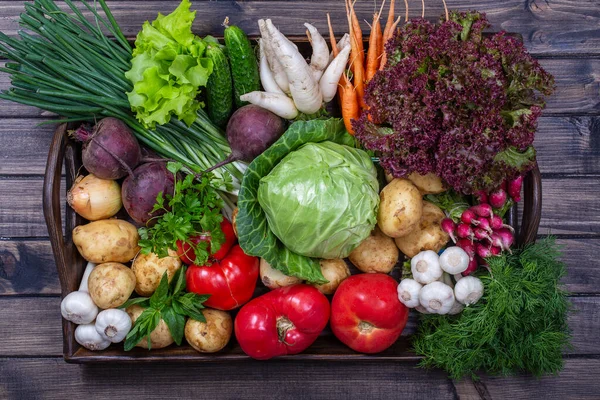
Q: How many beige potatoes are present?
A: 11